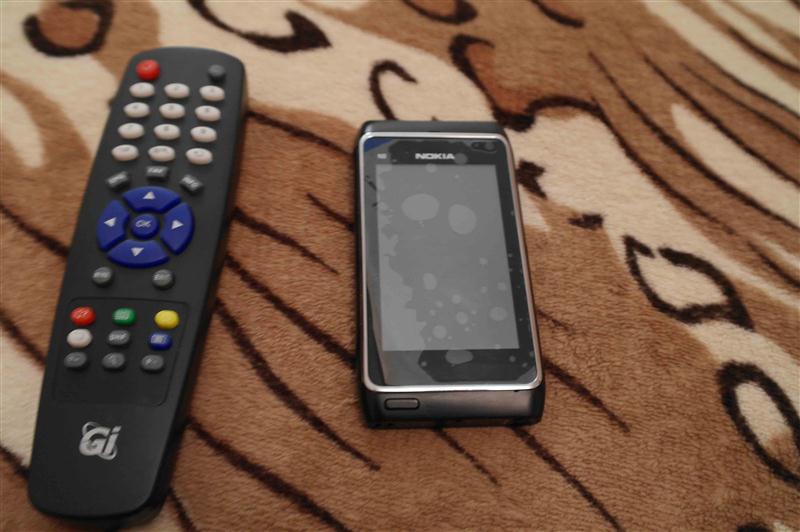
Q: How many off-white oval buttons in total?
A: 13